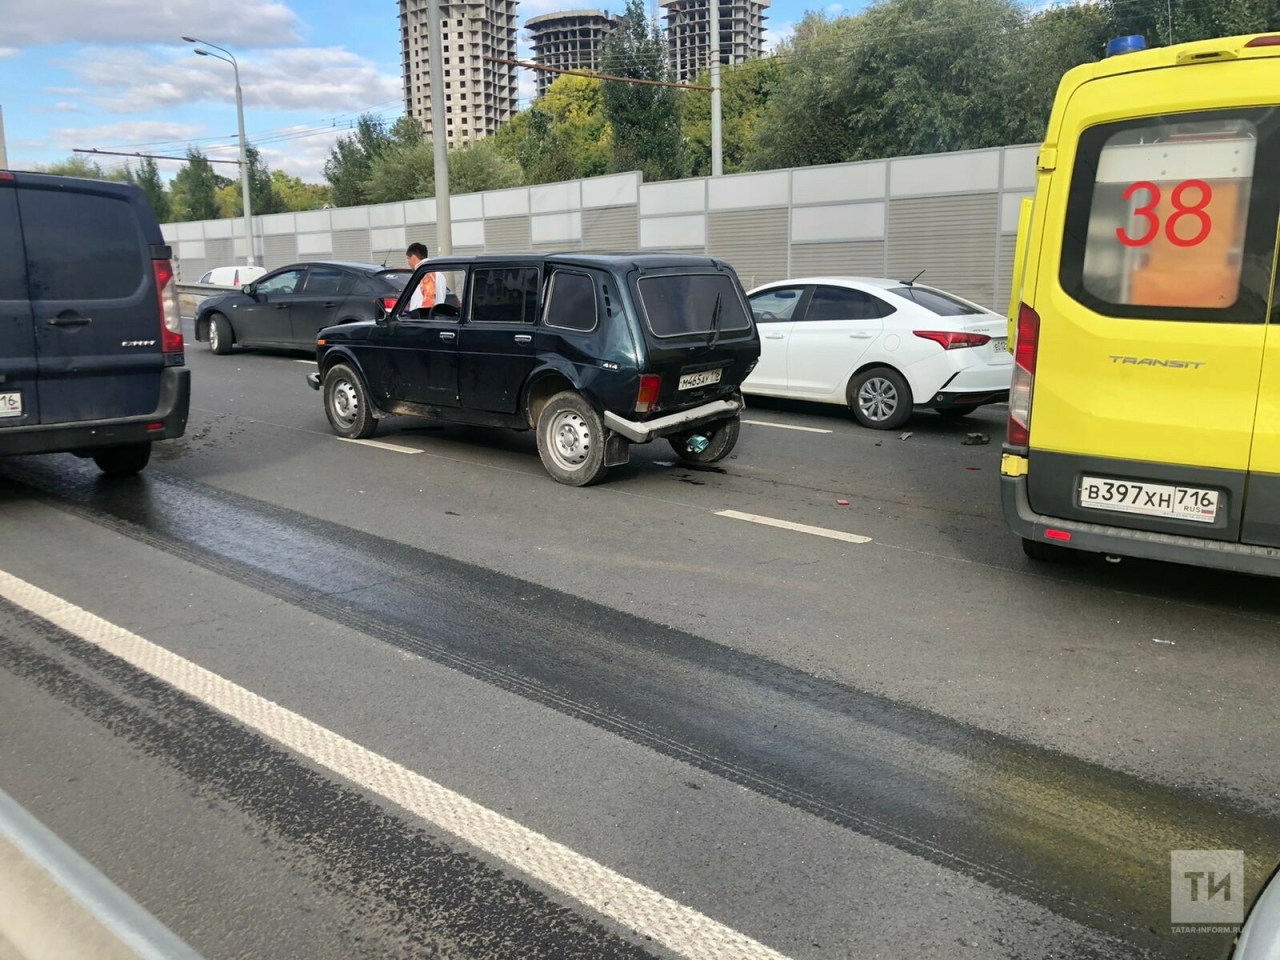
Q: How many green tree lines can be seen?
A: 1